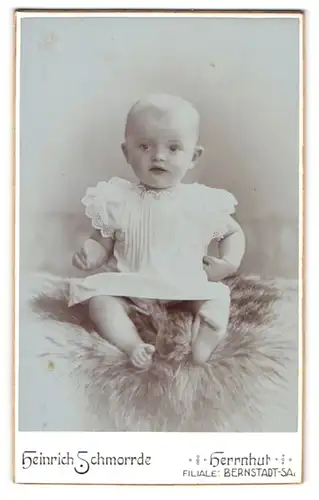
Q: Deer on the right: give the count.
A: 0